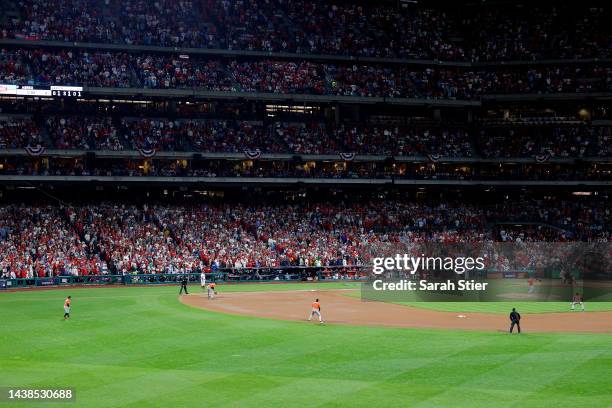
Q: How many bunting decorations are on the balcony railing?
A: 6